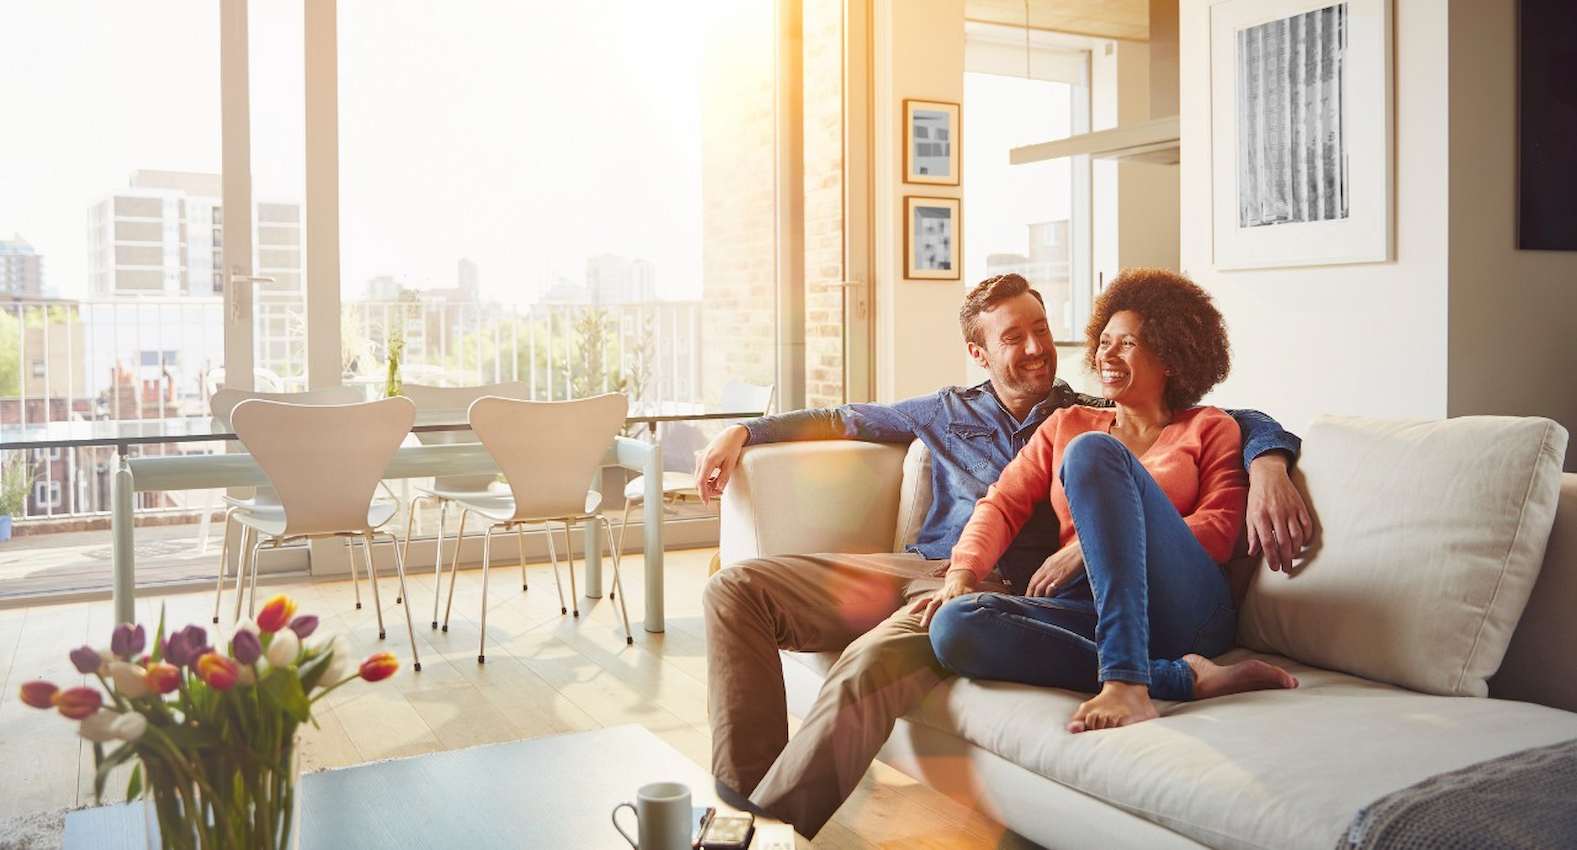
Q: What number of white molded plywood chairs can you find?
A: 5